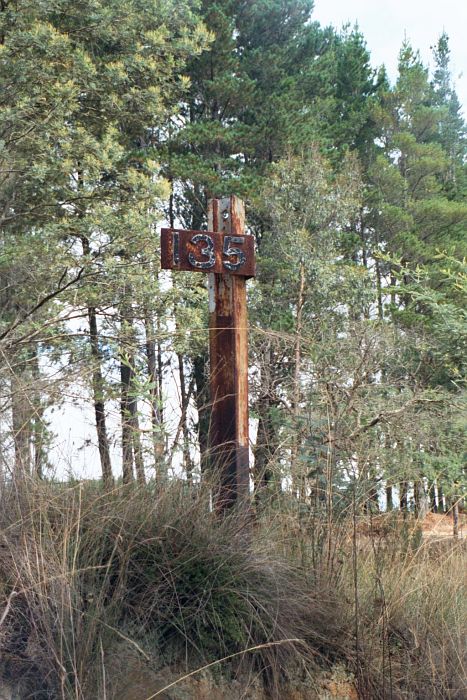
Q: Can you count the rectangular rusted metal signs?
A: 1